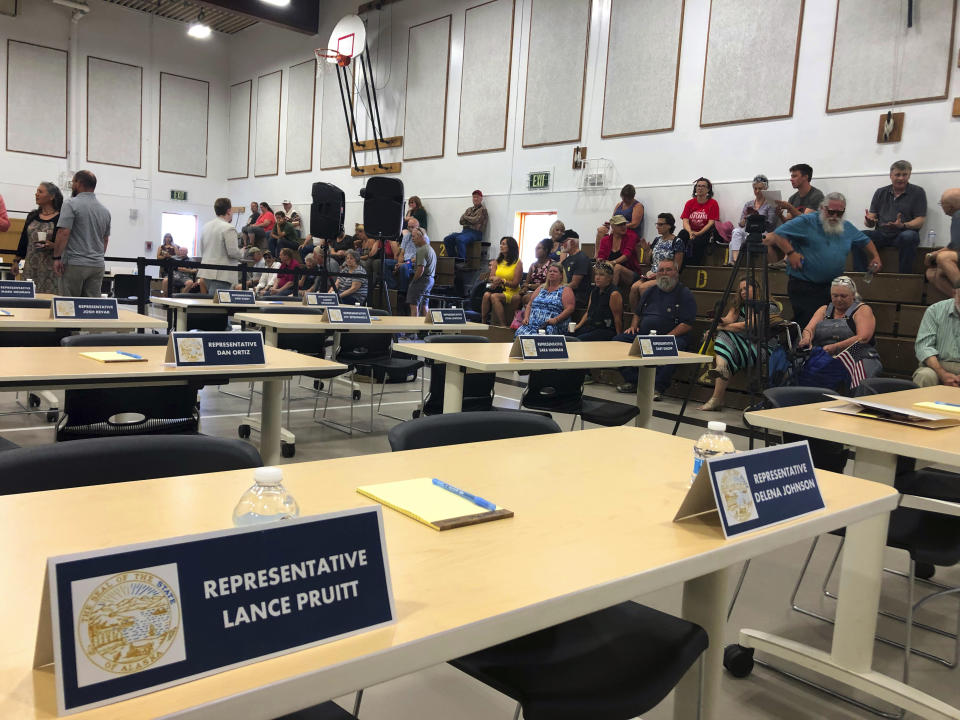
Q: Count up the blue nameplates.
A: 11